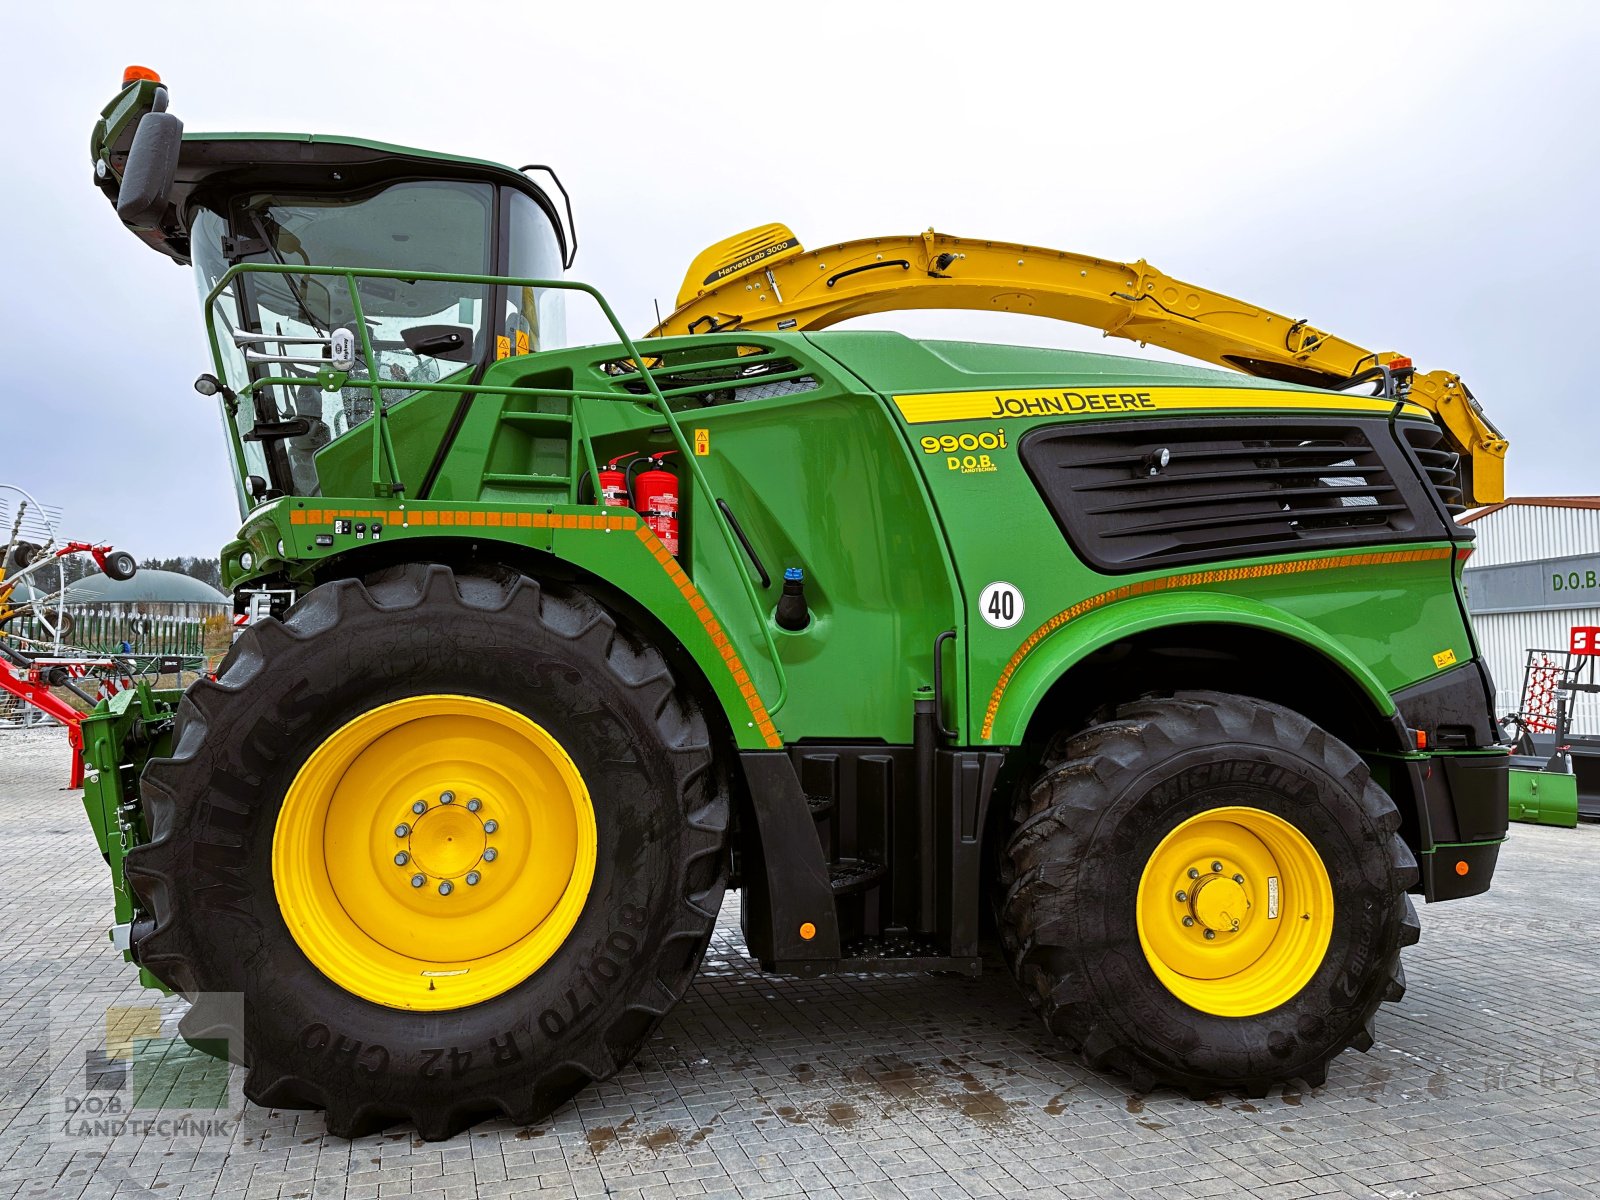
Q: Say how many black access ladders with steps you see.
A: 1